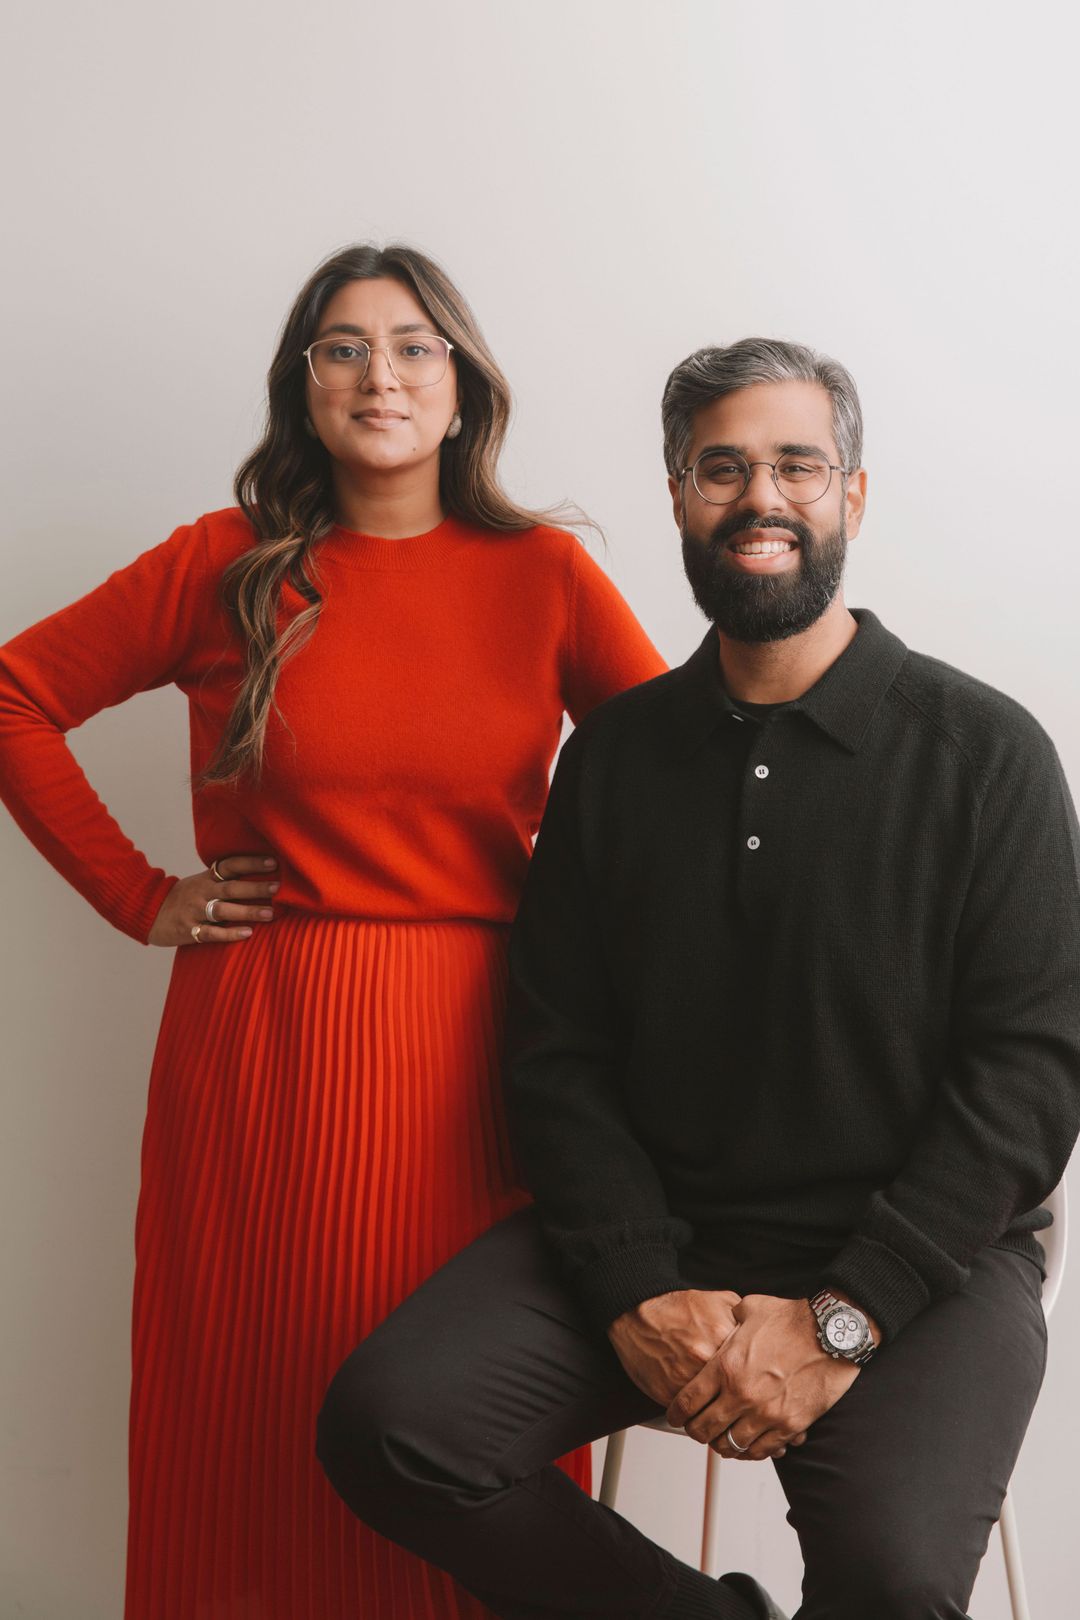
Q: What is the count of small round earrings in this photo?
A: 2